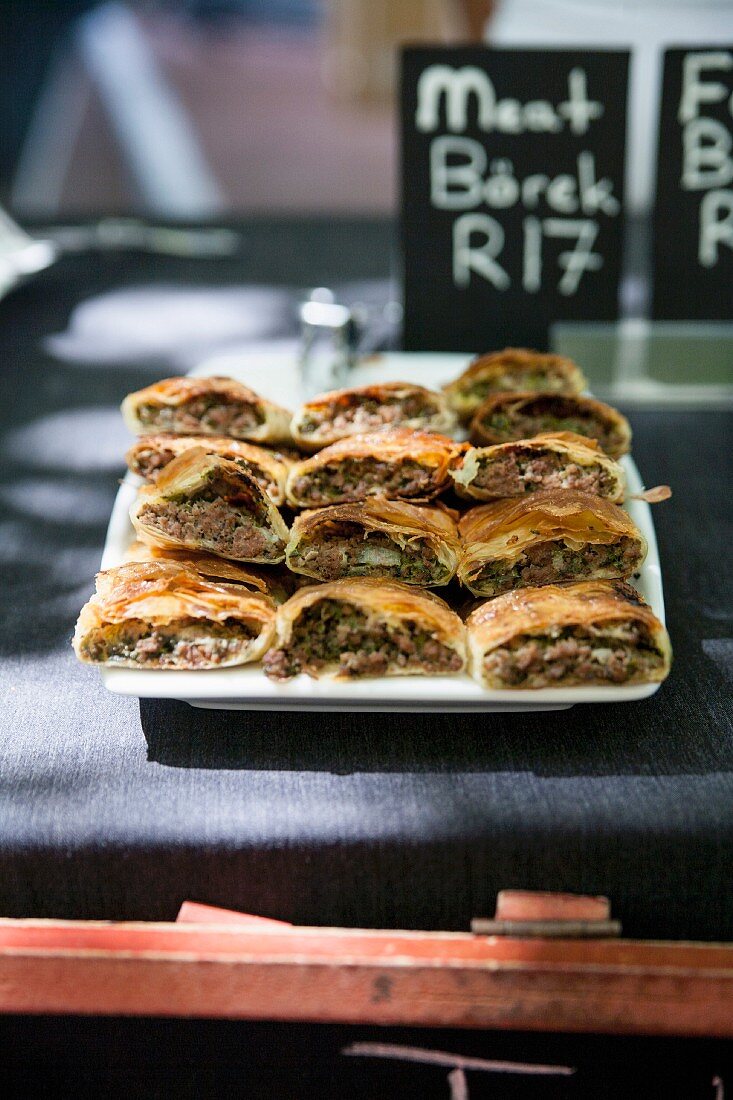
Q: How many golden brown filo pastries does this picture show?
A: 13